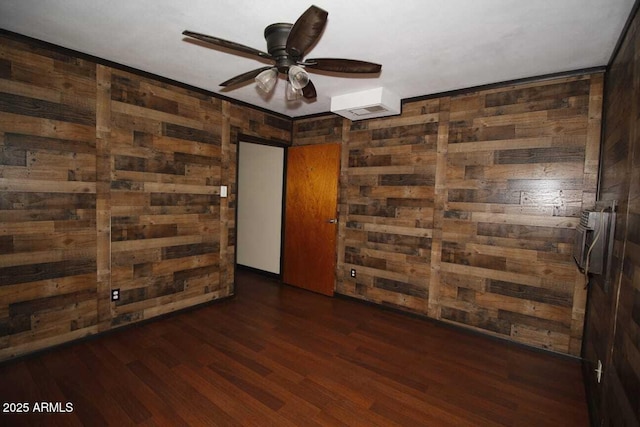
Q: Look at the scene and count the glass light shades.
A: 3